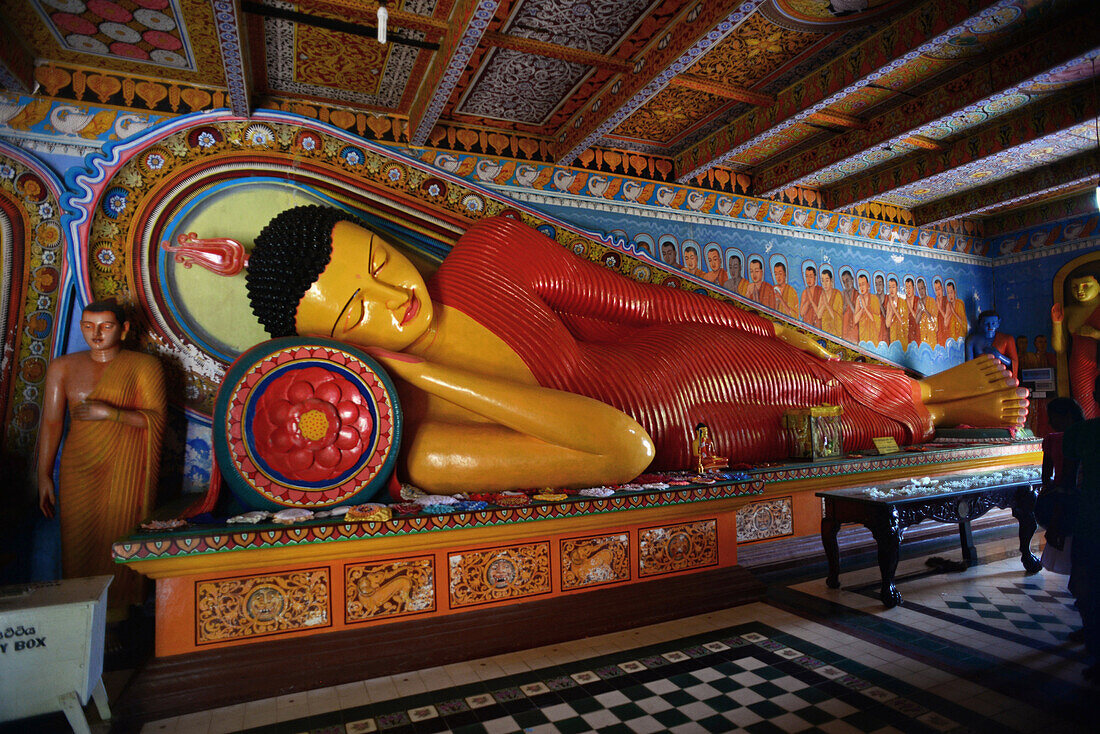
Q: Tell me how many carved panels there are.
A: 6